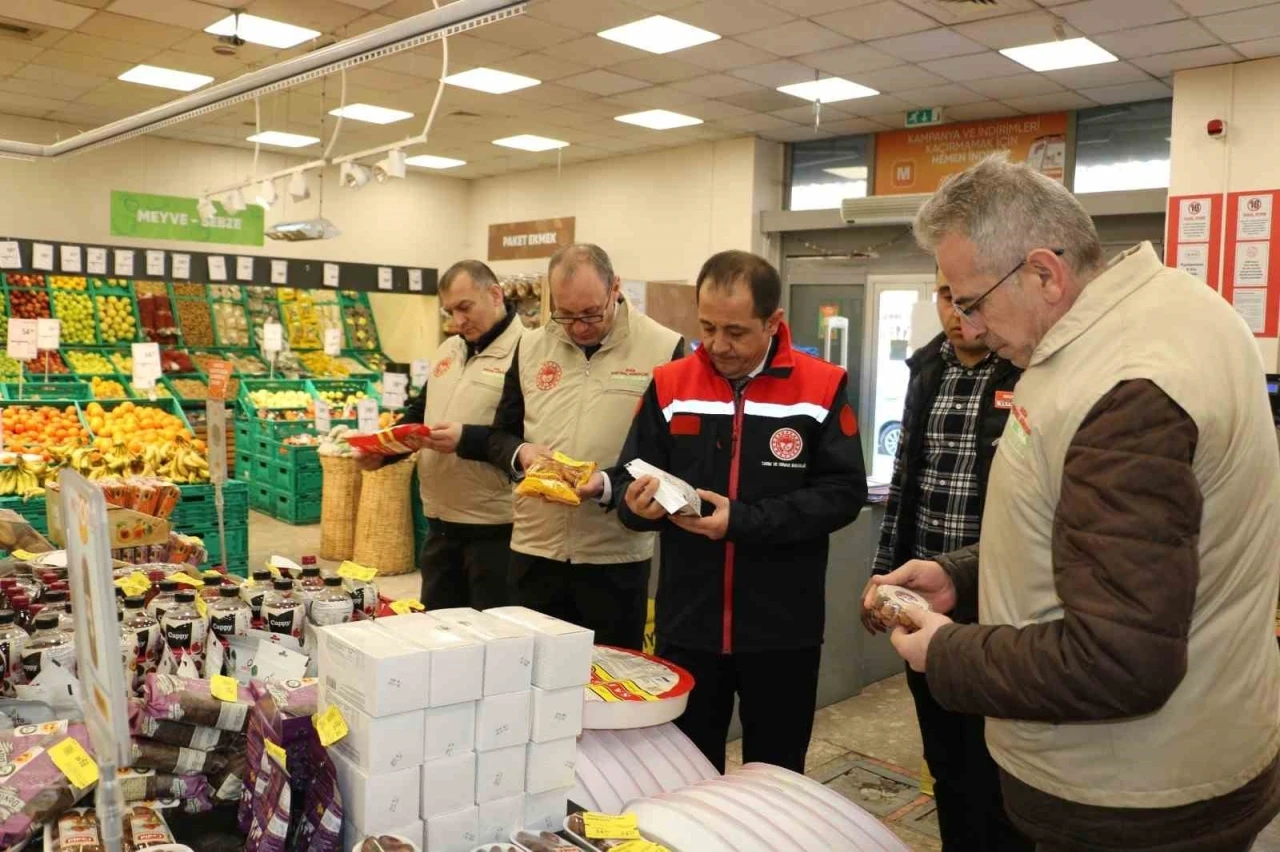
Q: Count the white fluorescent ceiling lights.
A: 11